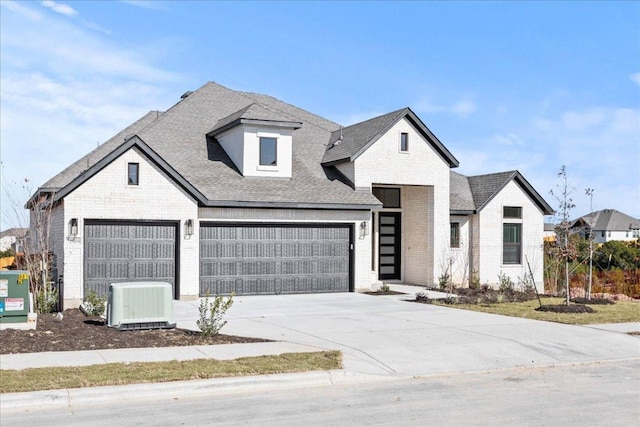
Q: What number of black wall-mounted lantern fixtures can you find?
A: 3